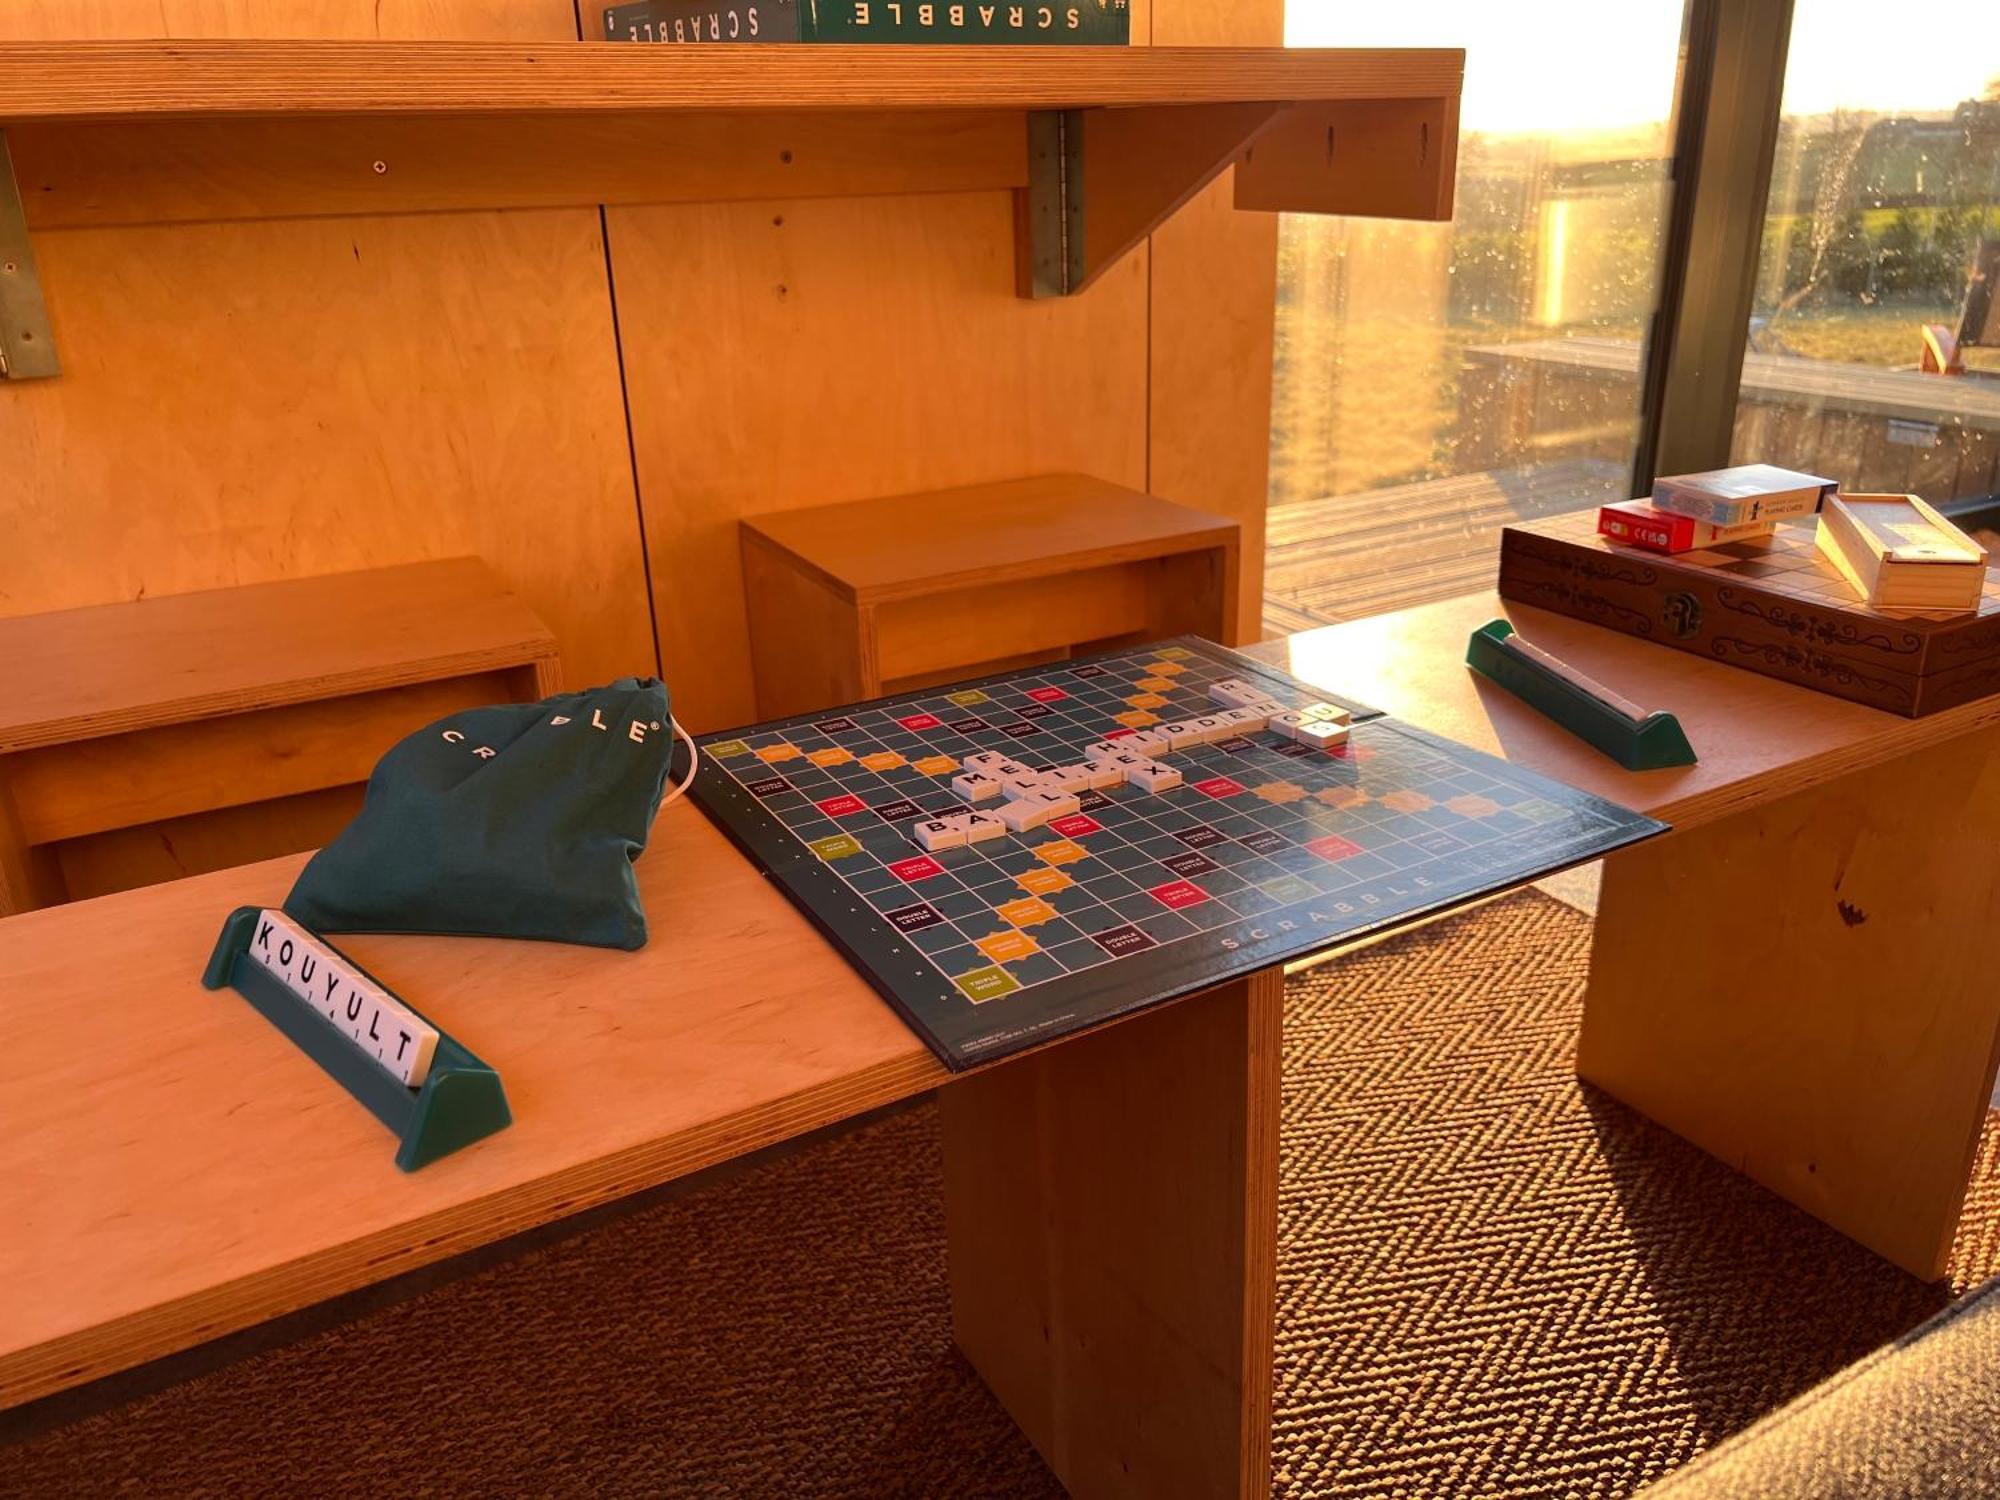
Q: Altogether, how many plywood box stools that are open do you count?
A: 2